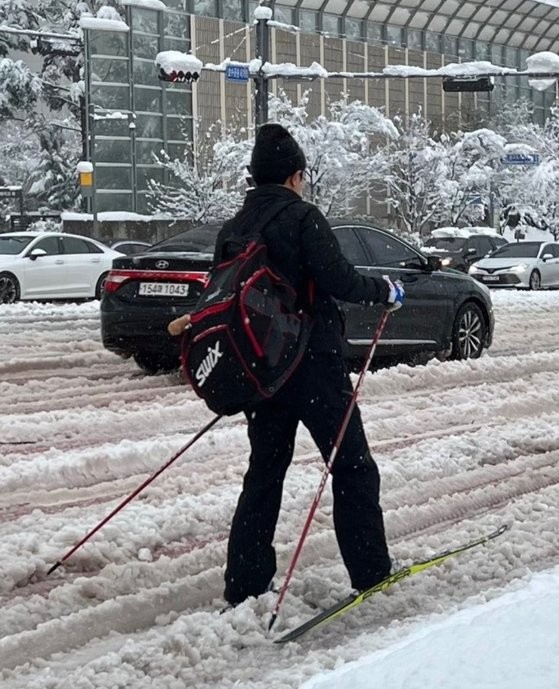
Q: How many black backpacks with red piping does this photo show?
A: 1